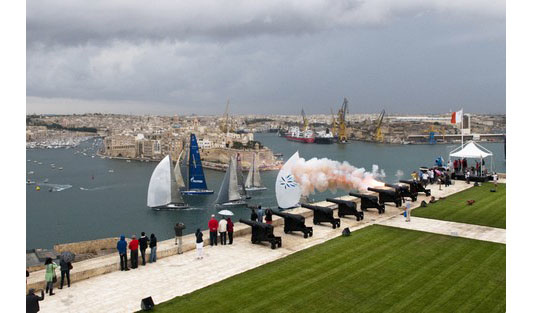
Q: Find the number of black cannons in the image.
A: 8